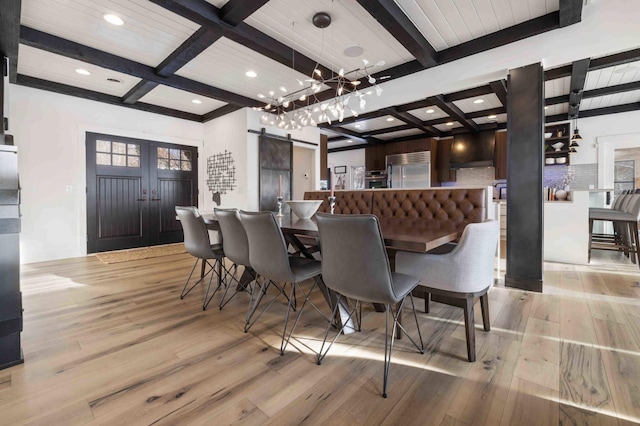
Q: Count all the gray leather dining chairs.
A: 4